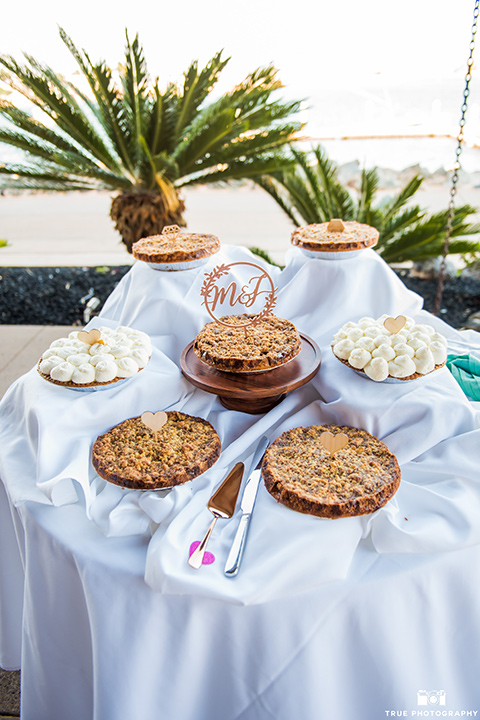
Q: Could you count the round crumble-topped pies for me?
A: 5